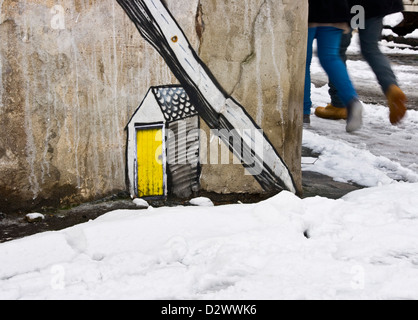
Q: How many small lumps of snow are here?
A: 3